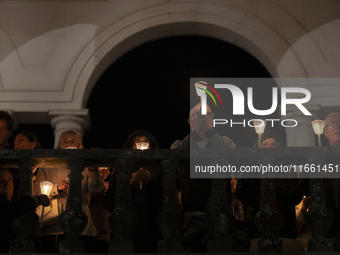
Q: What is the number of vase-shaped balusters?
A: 7